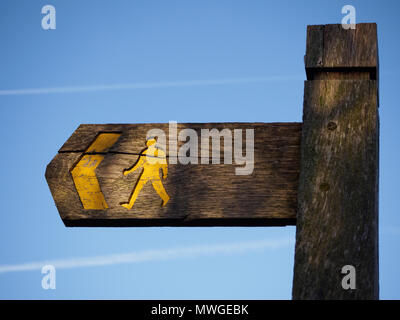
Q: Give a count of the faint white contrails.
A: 2